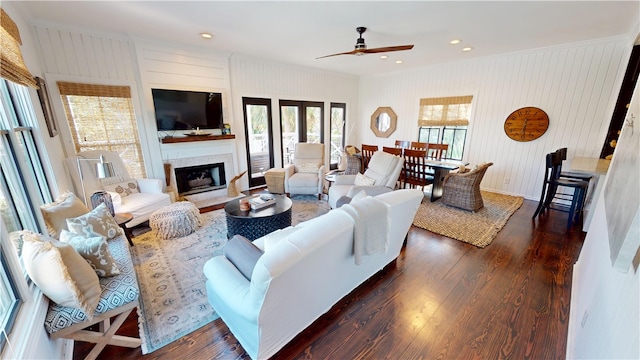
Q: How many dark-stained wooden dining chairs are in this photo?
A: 6